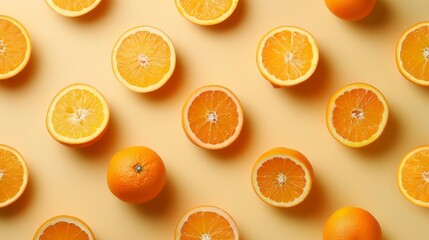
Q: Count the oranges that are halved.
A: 14